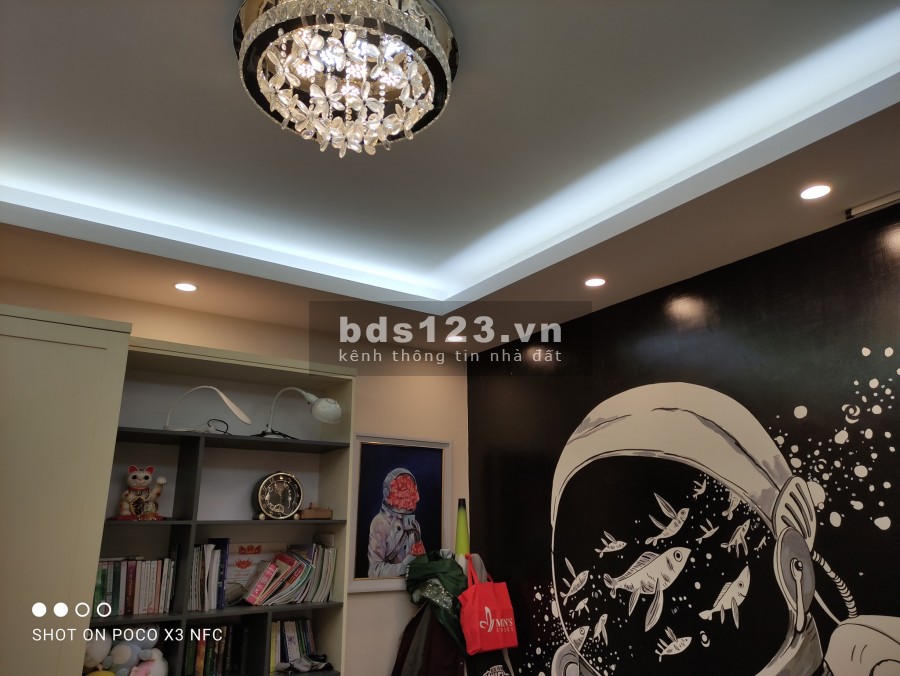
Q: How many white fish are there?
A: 14